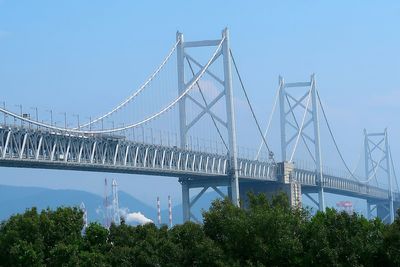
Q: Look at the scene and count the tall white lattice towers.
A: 3